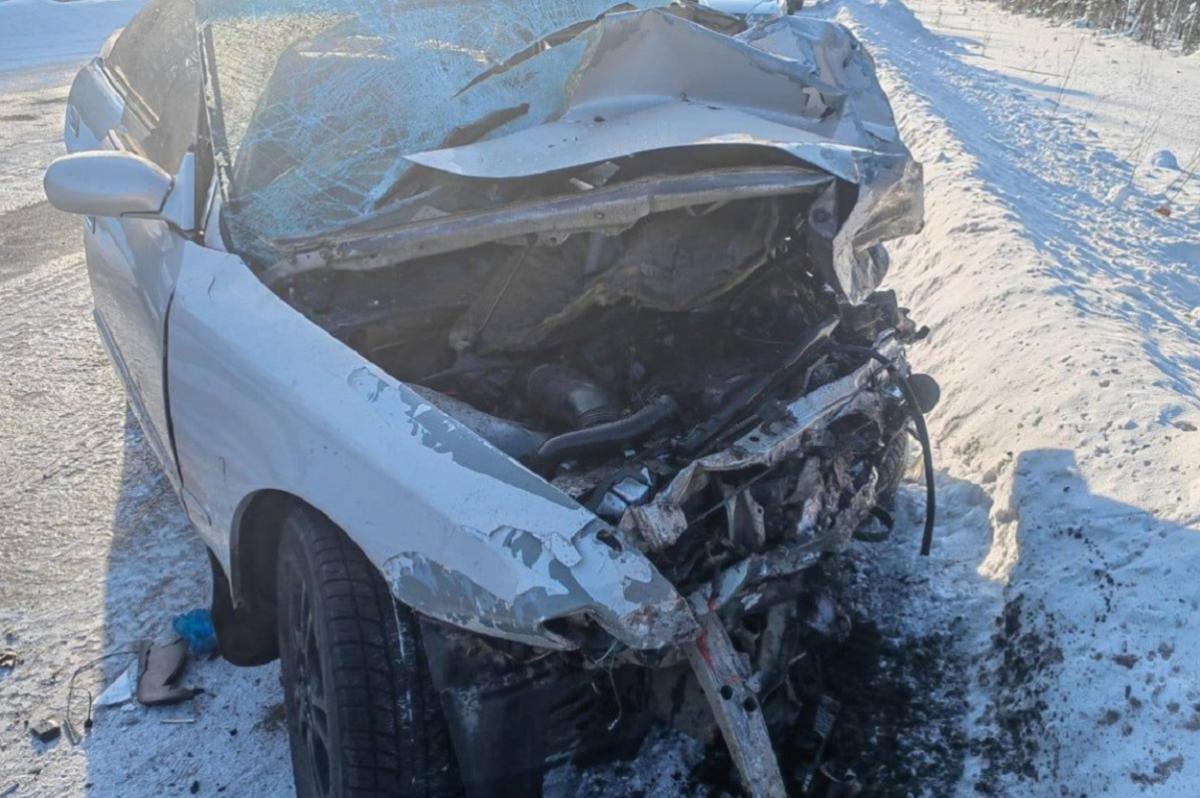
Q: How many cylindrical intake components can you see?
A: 1